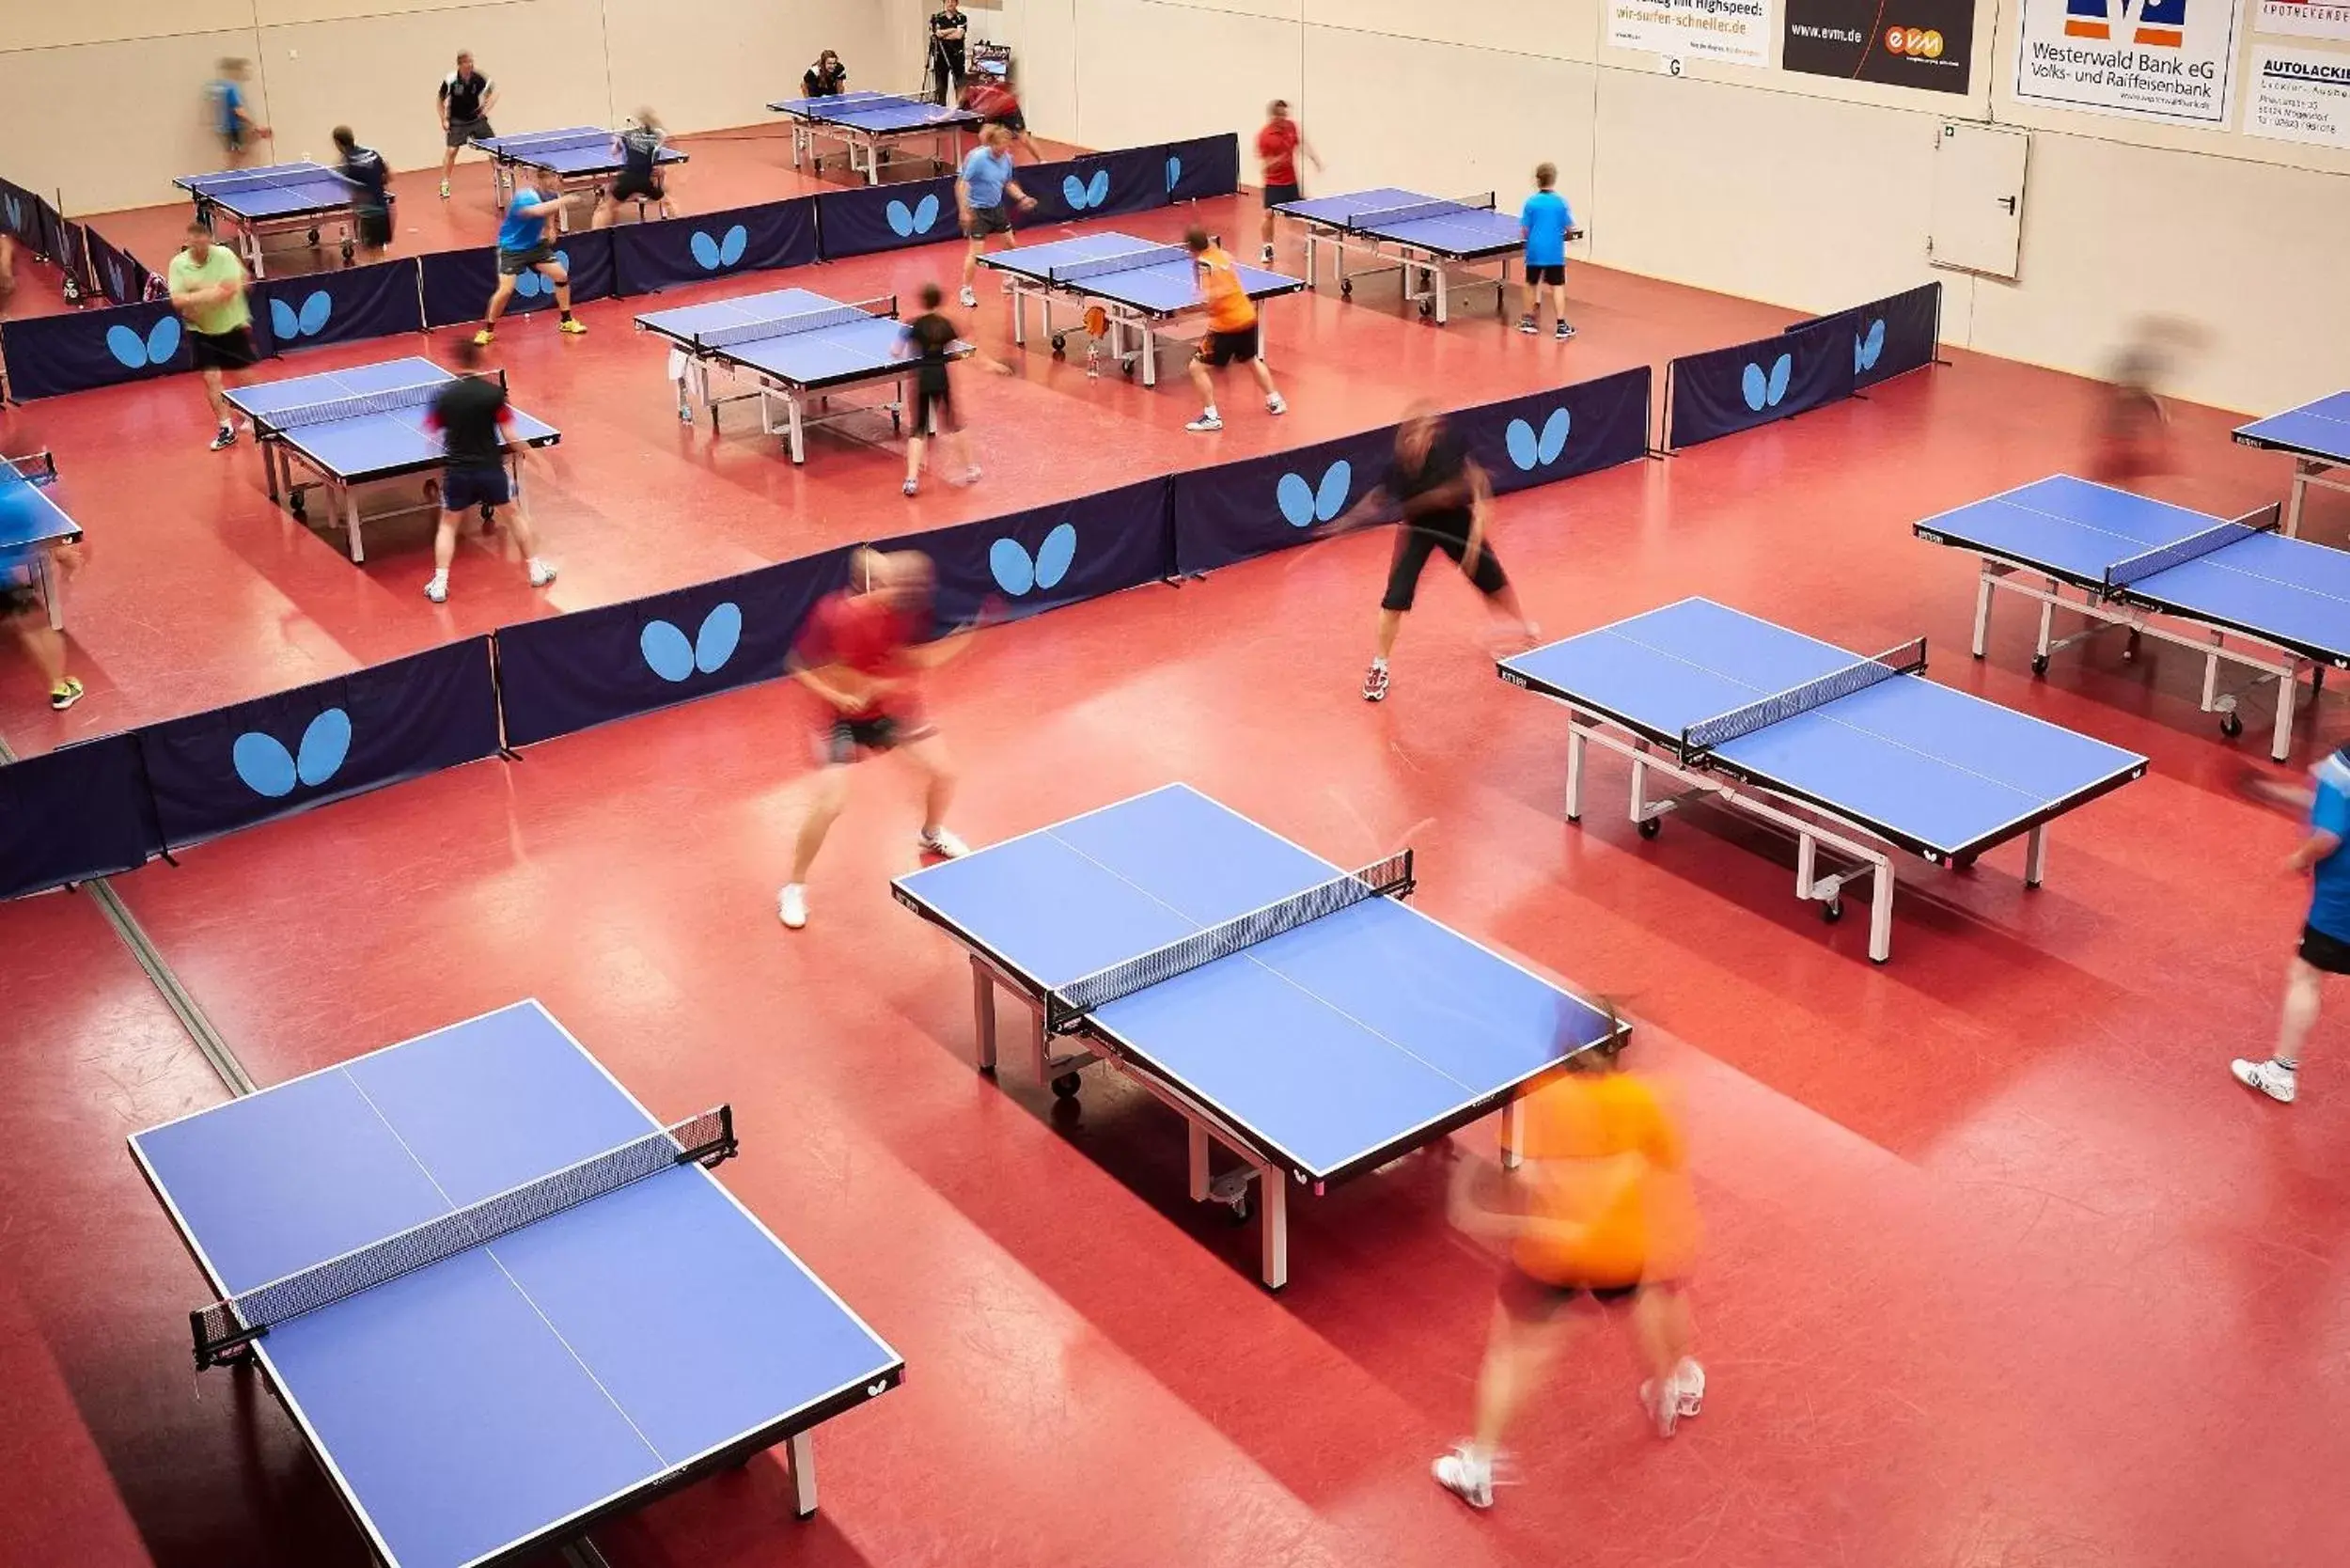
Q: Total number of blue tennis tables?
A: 13